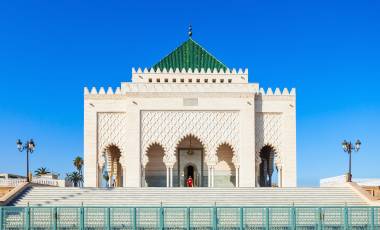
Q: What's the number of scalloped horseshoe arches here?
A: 5